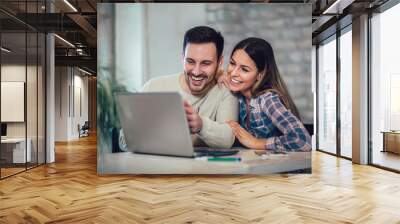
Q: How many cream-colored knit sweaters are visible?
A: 1